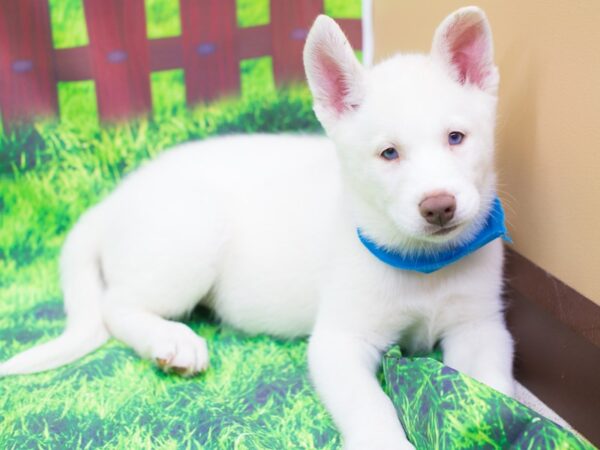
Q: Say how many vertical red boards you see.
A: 4